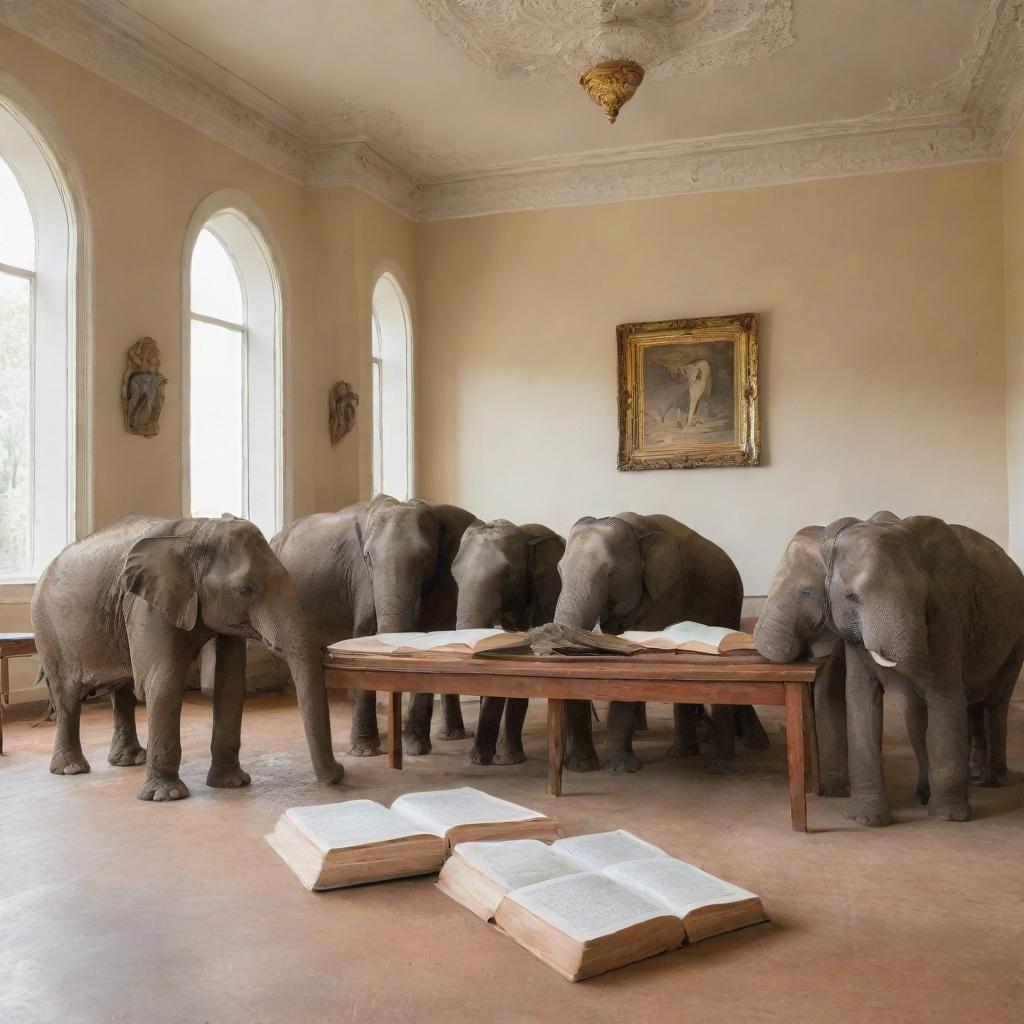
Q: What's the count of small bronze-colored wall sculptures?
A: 2